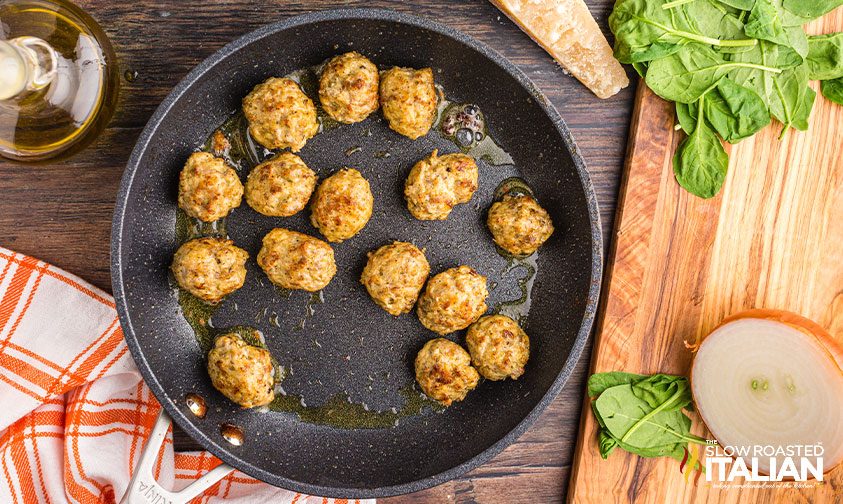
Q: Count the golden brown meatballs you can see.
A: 15